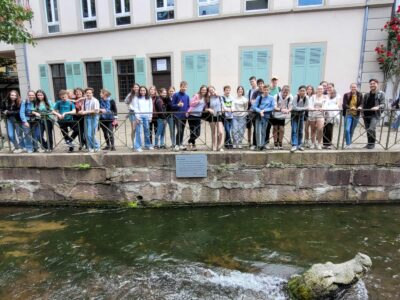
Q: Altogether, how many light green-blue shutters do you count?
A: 11